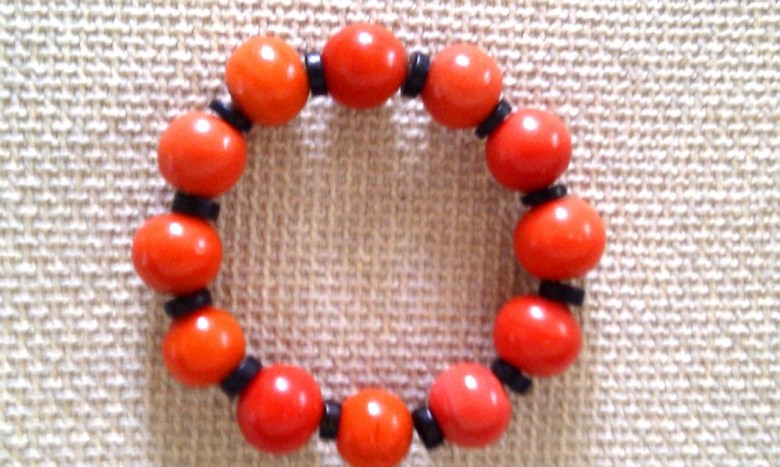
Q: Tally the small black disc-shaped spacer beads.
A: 12